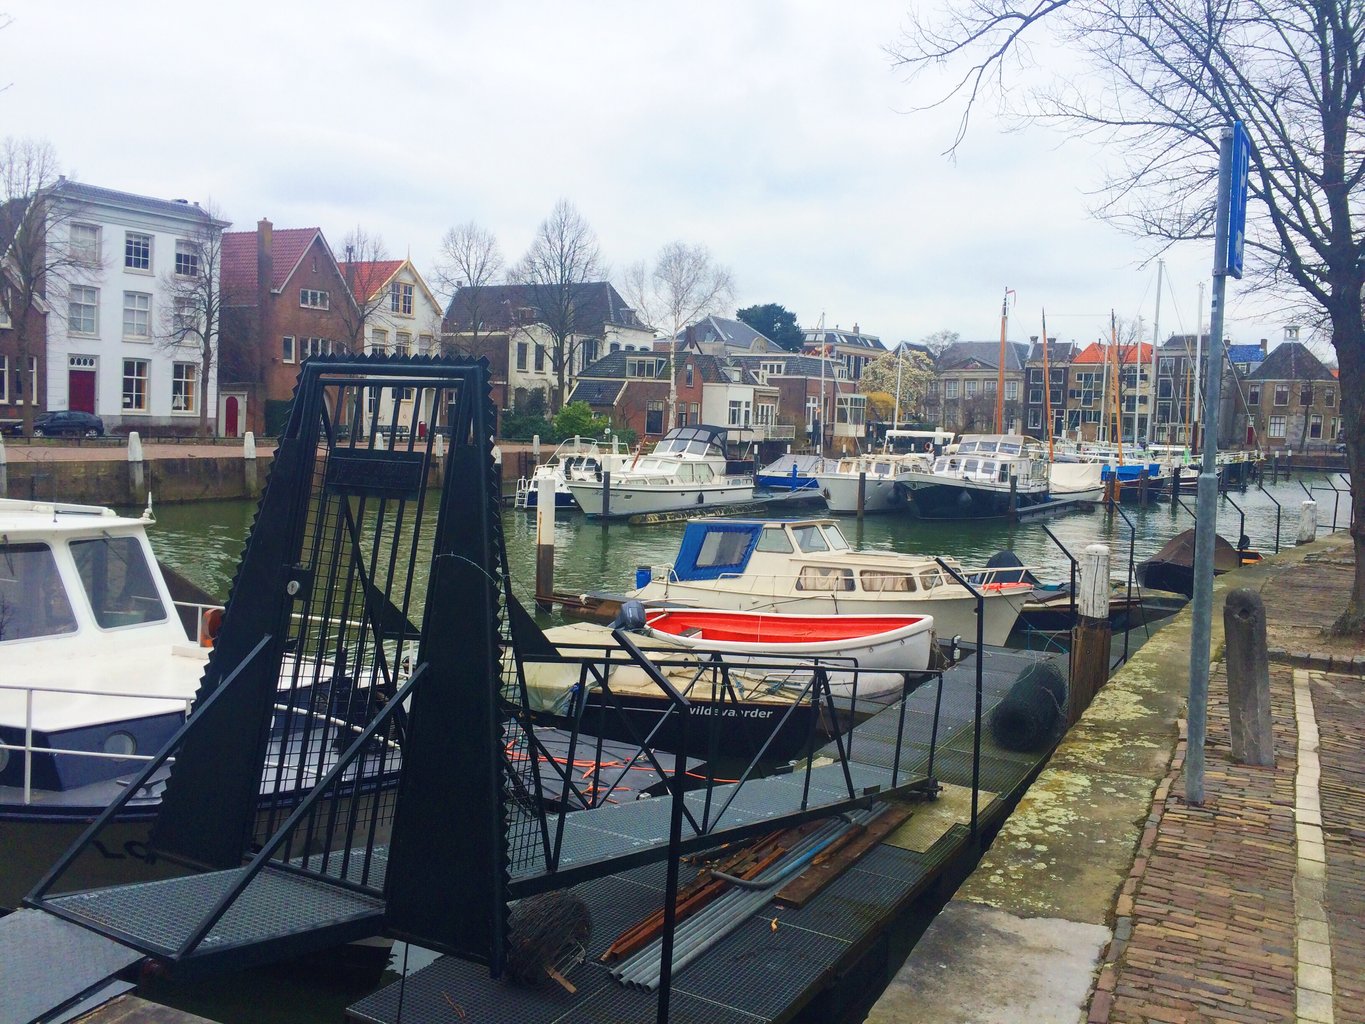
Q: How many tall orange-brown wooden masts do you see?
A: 3